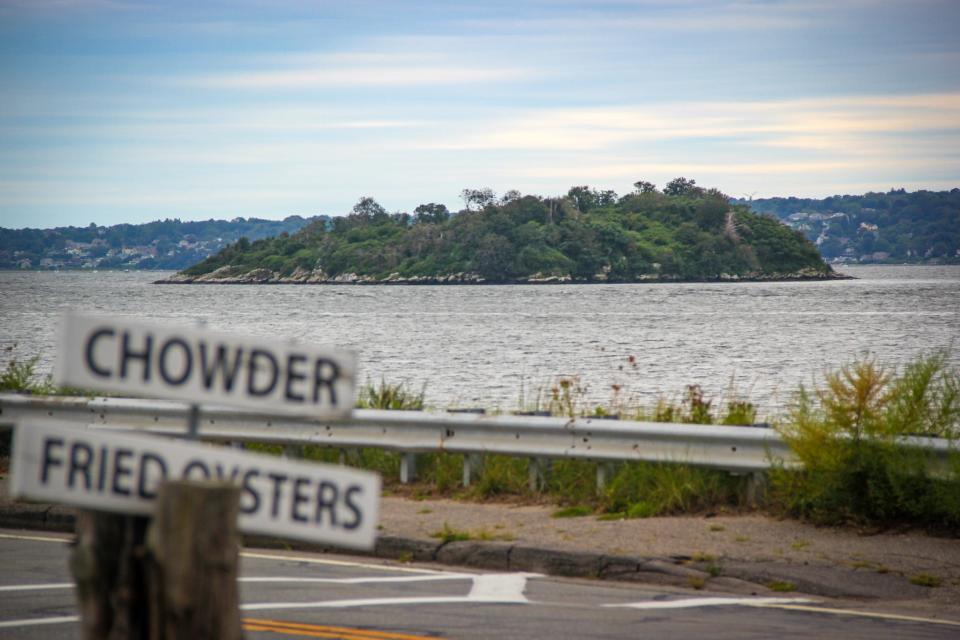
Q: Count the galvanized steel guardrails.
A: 1